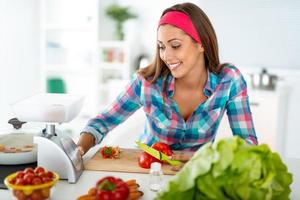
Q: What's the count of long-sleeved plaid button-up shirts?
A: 1